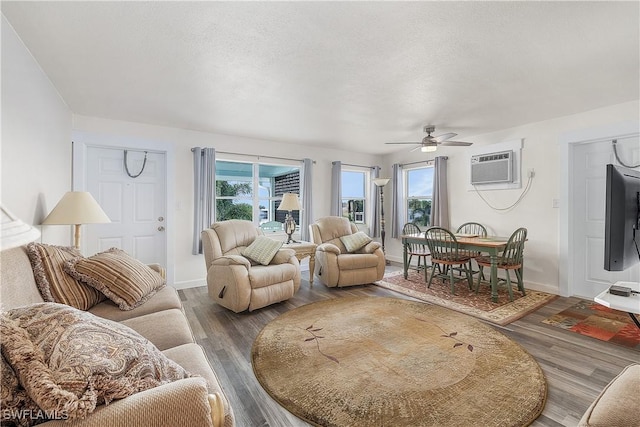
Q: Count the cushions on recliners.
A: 2